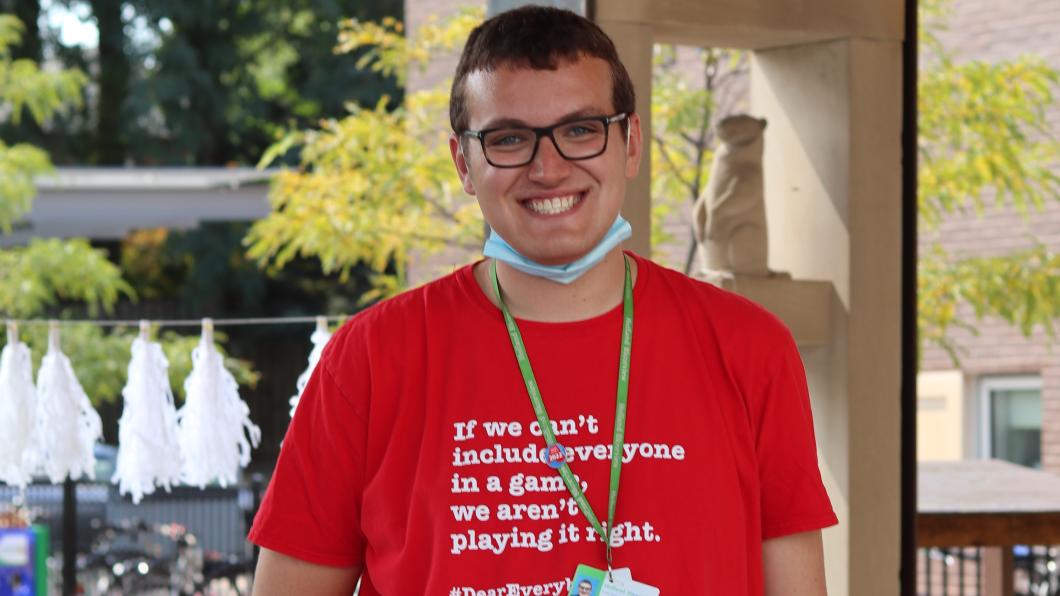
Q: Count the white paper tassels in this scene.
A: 5